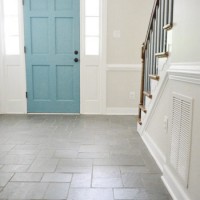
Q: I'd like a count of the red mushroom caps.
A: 0